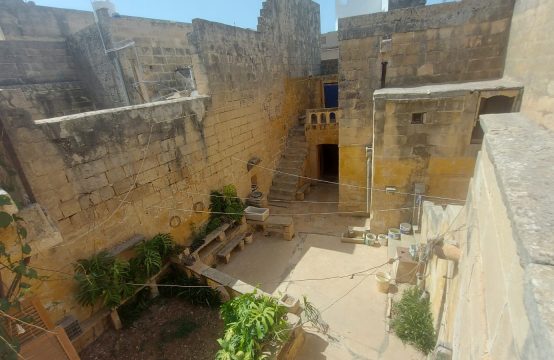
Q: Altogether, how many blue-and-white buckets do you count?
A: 2